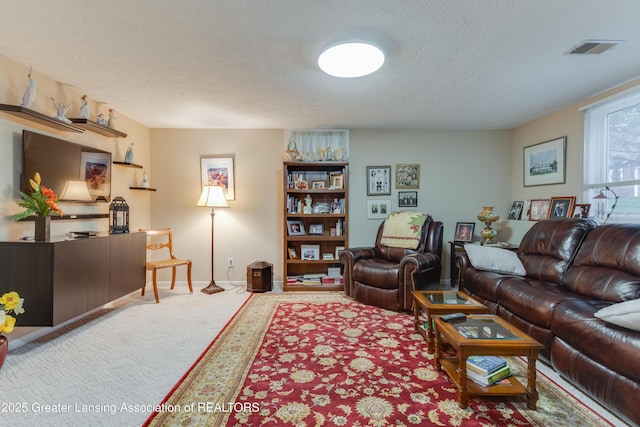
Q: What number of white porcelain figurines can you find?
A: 7